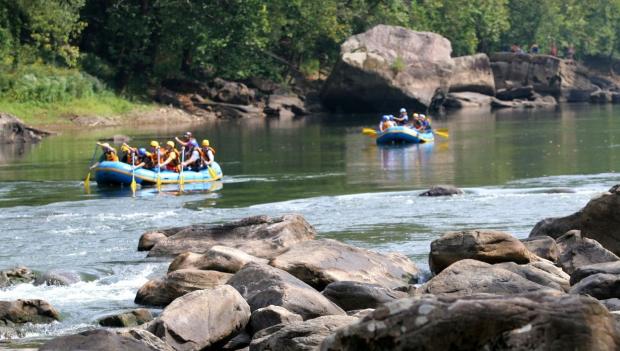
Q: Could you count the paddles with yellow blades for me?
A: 7